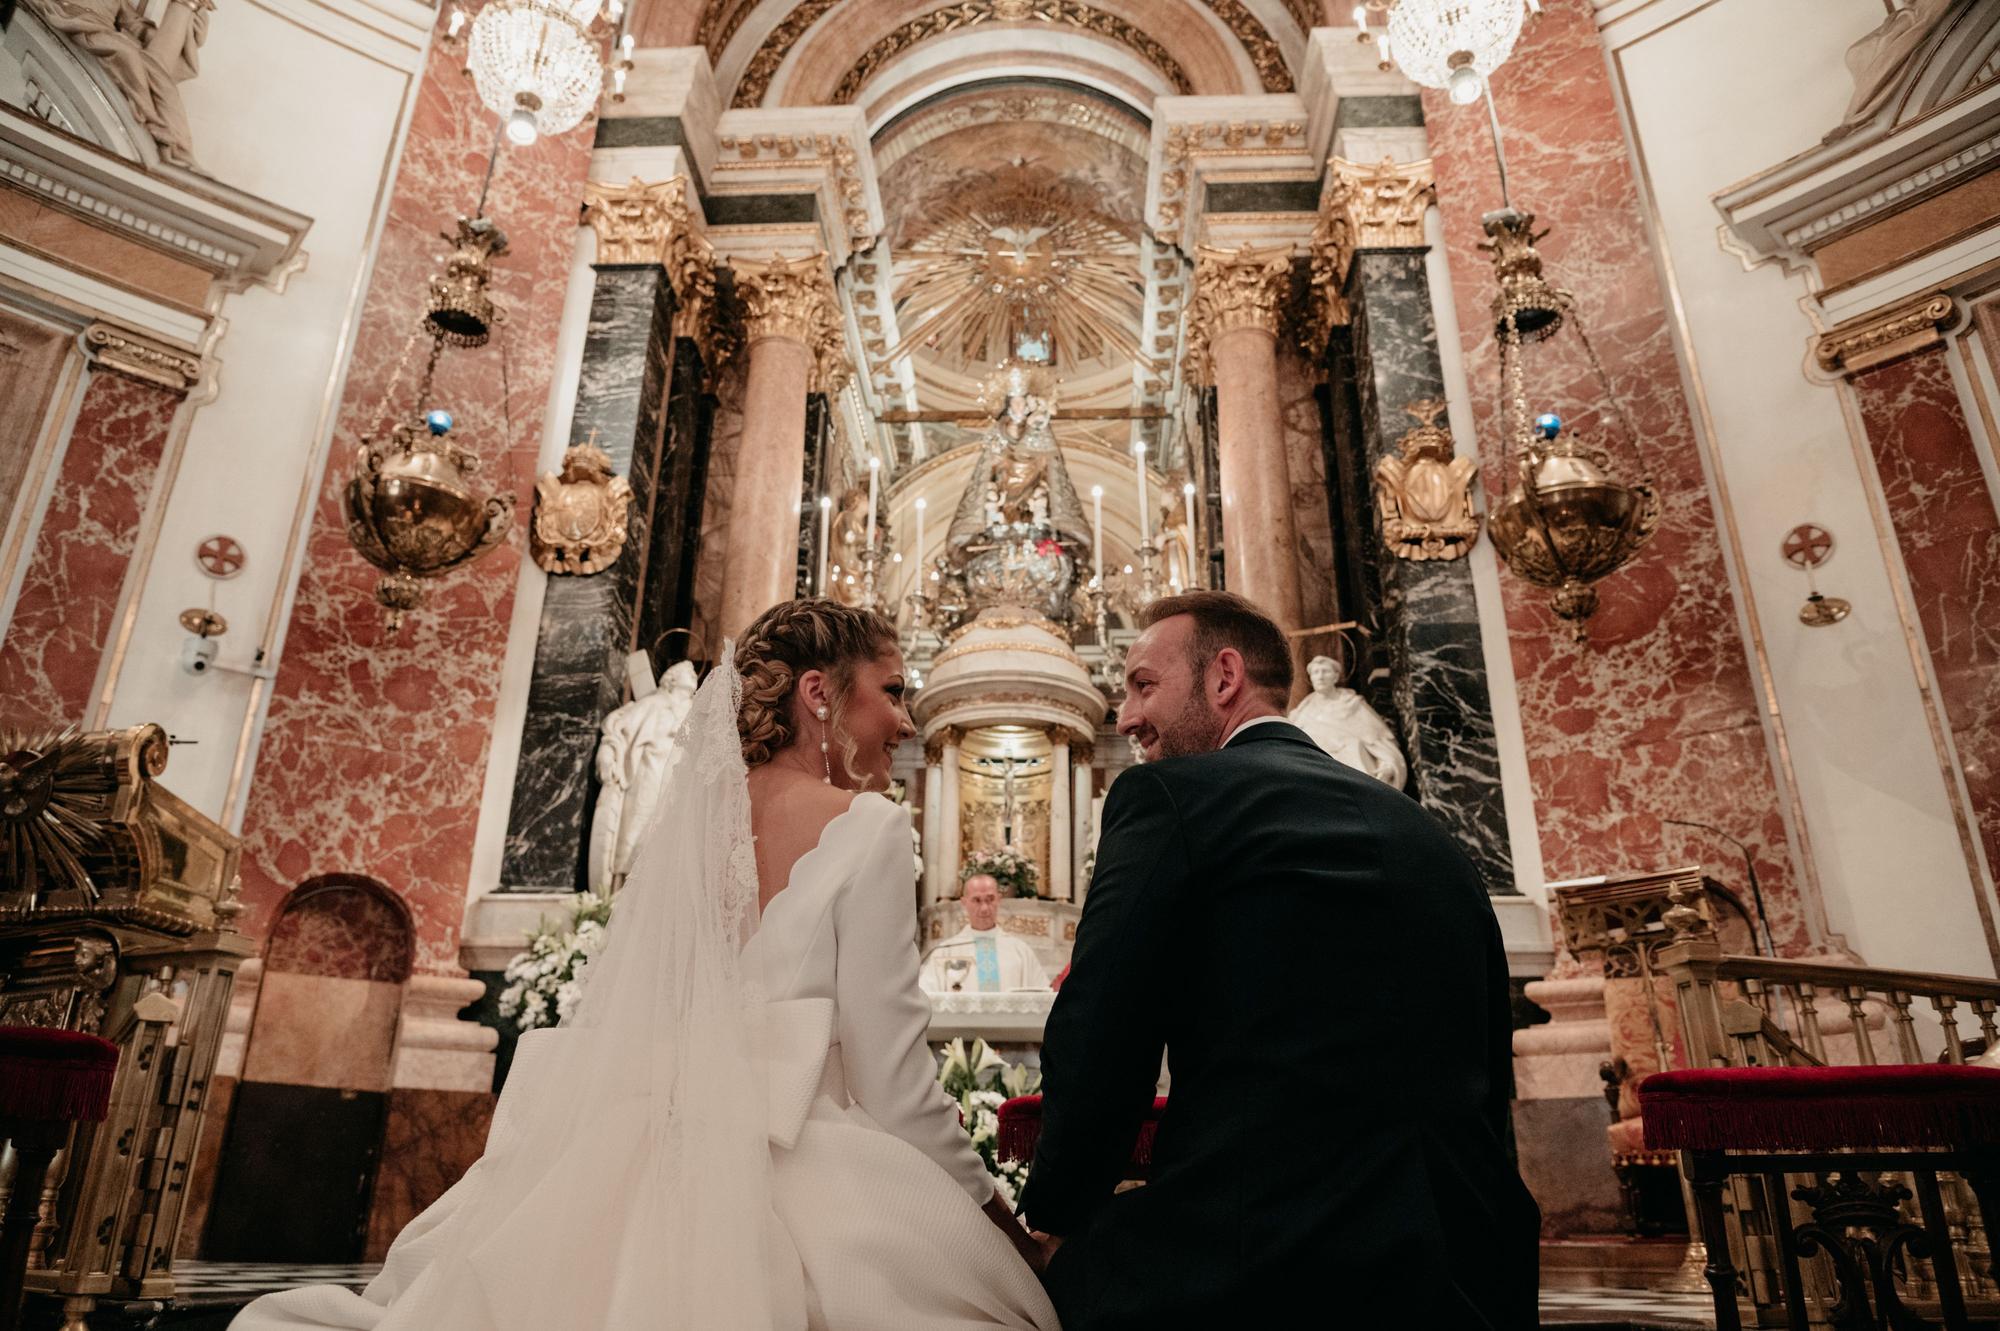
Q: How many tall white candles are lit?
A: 6